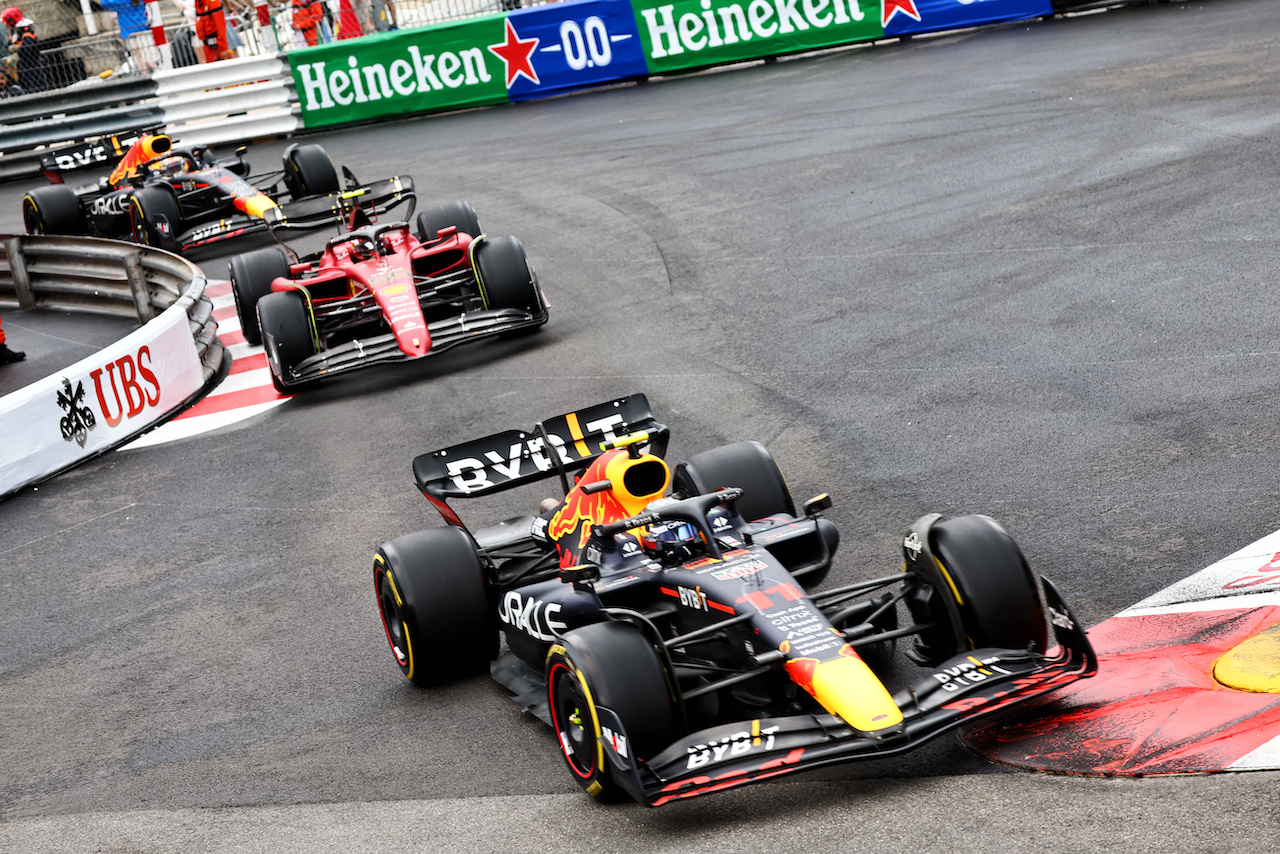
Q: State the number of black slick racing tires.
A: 11